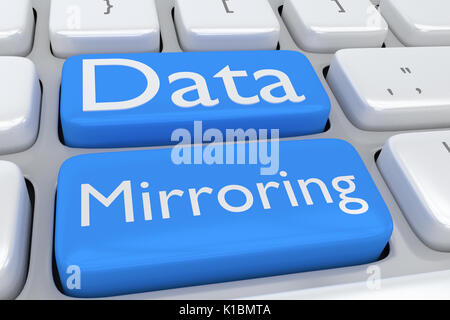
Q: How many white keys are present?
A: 9